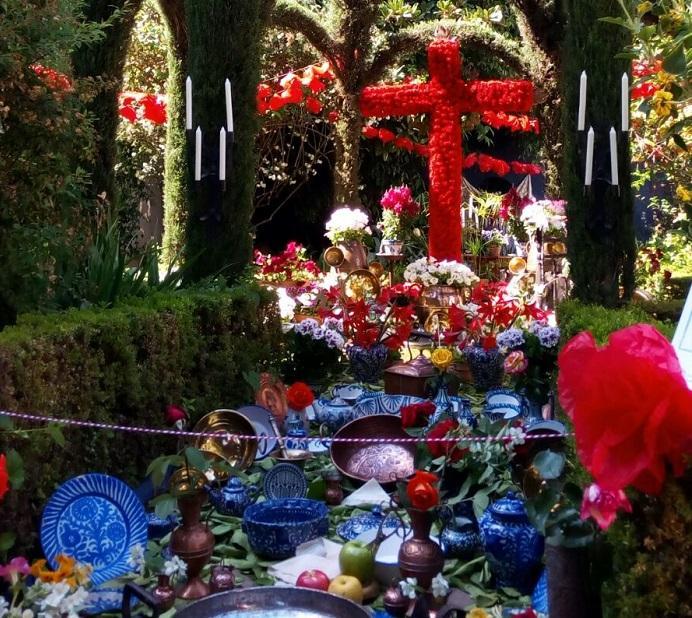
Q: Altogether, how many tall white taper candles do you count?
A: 8